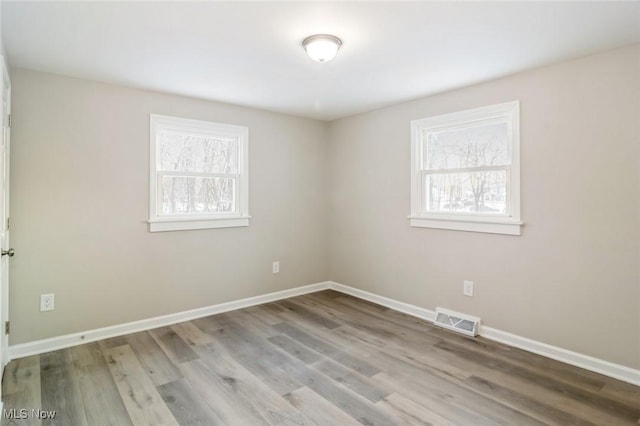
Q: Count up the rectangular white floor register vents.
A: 1